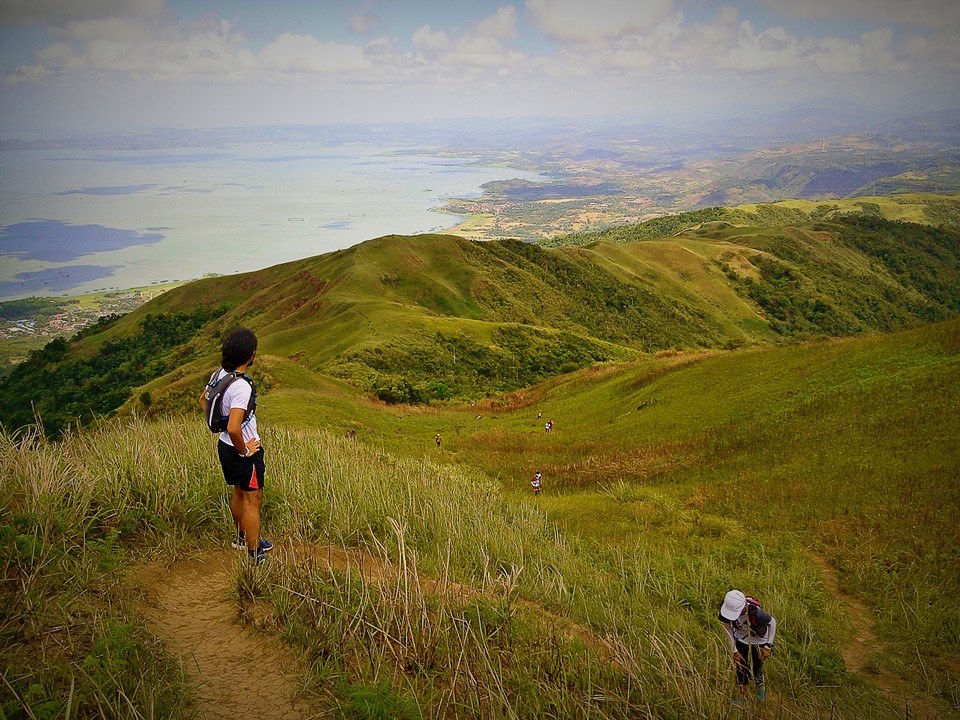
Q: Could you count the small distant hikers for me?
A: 4